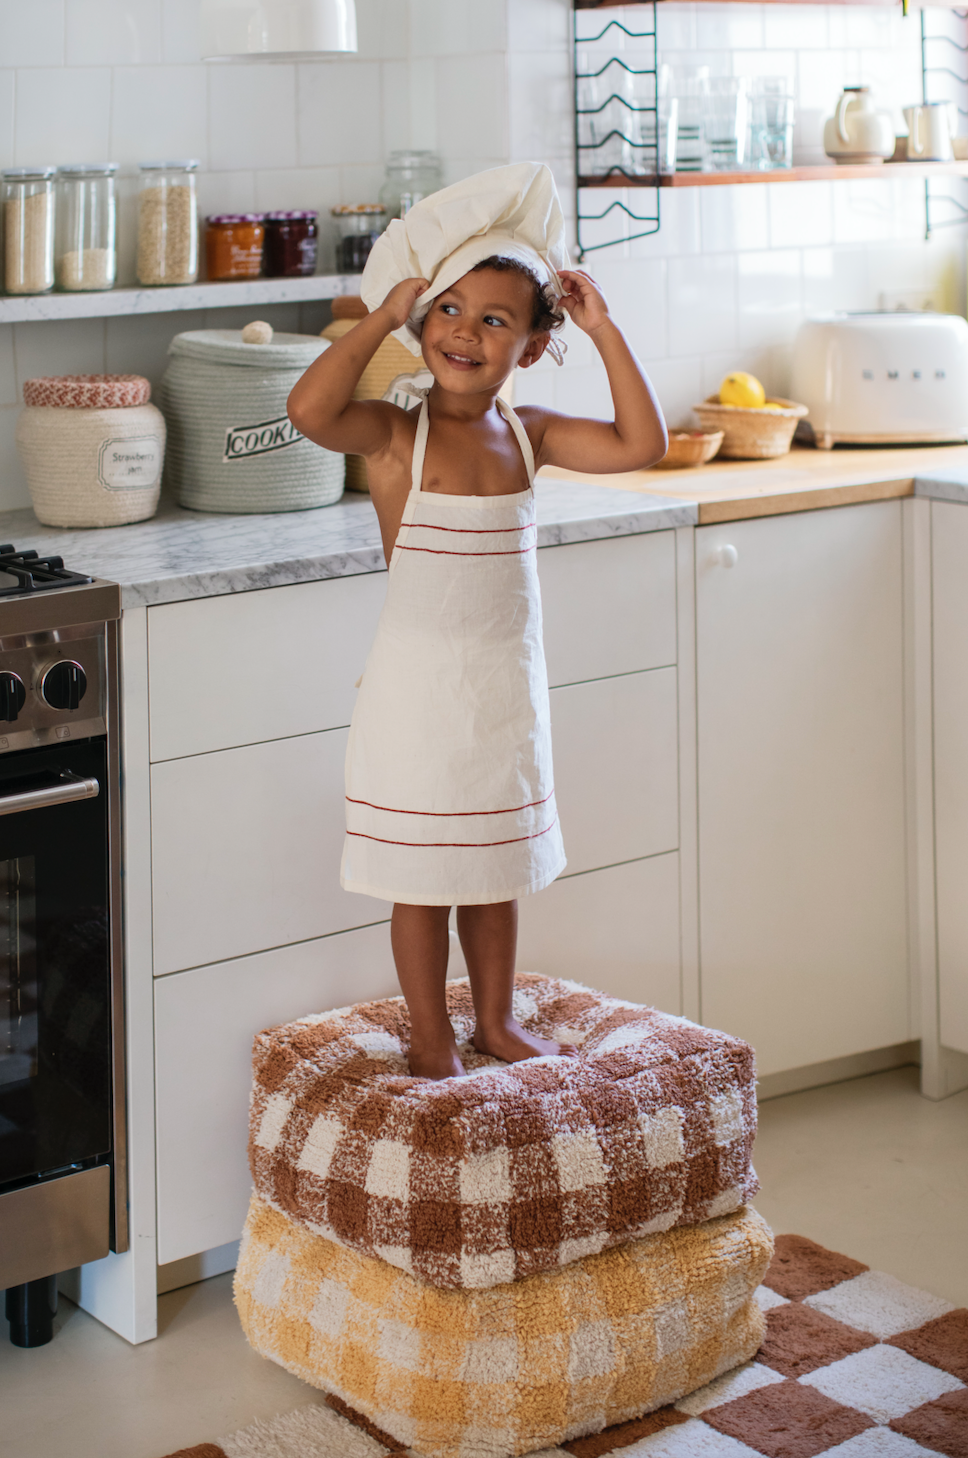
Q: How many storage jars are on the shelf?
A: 7